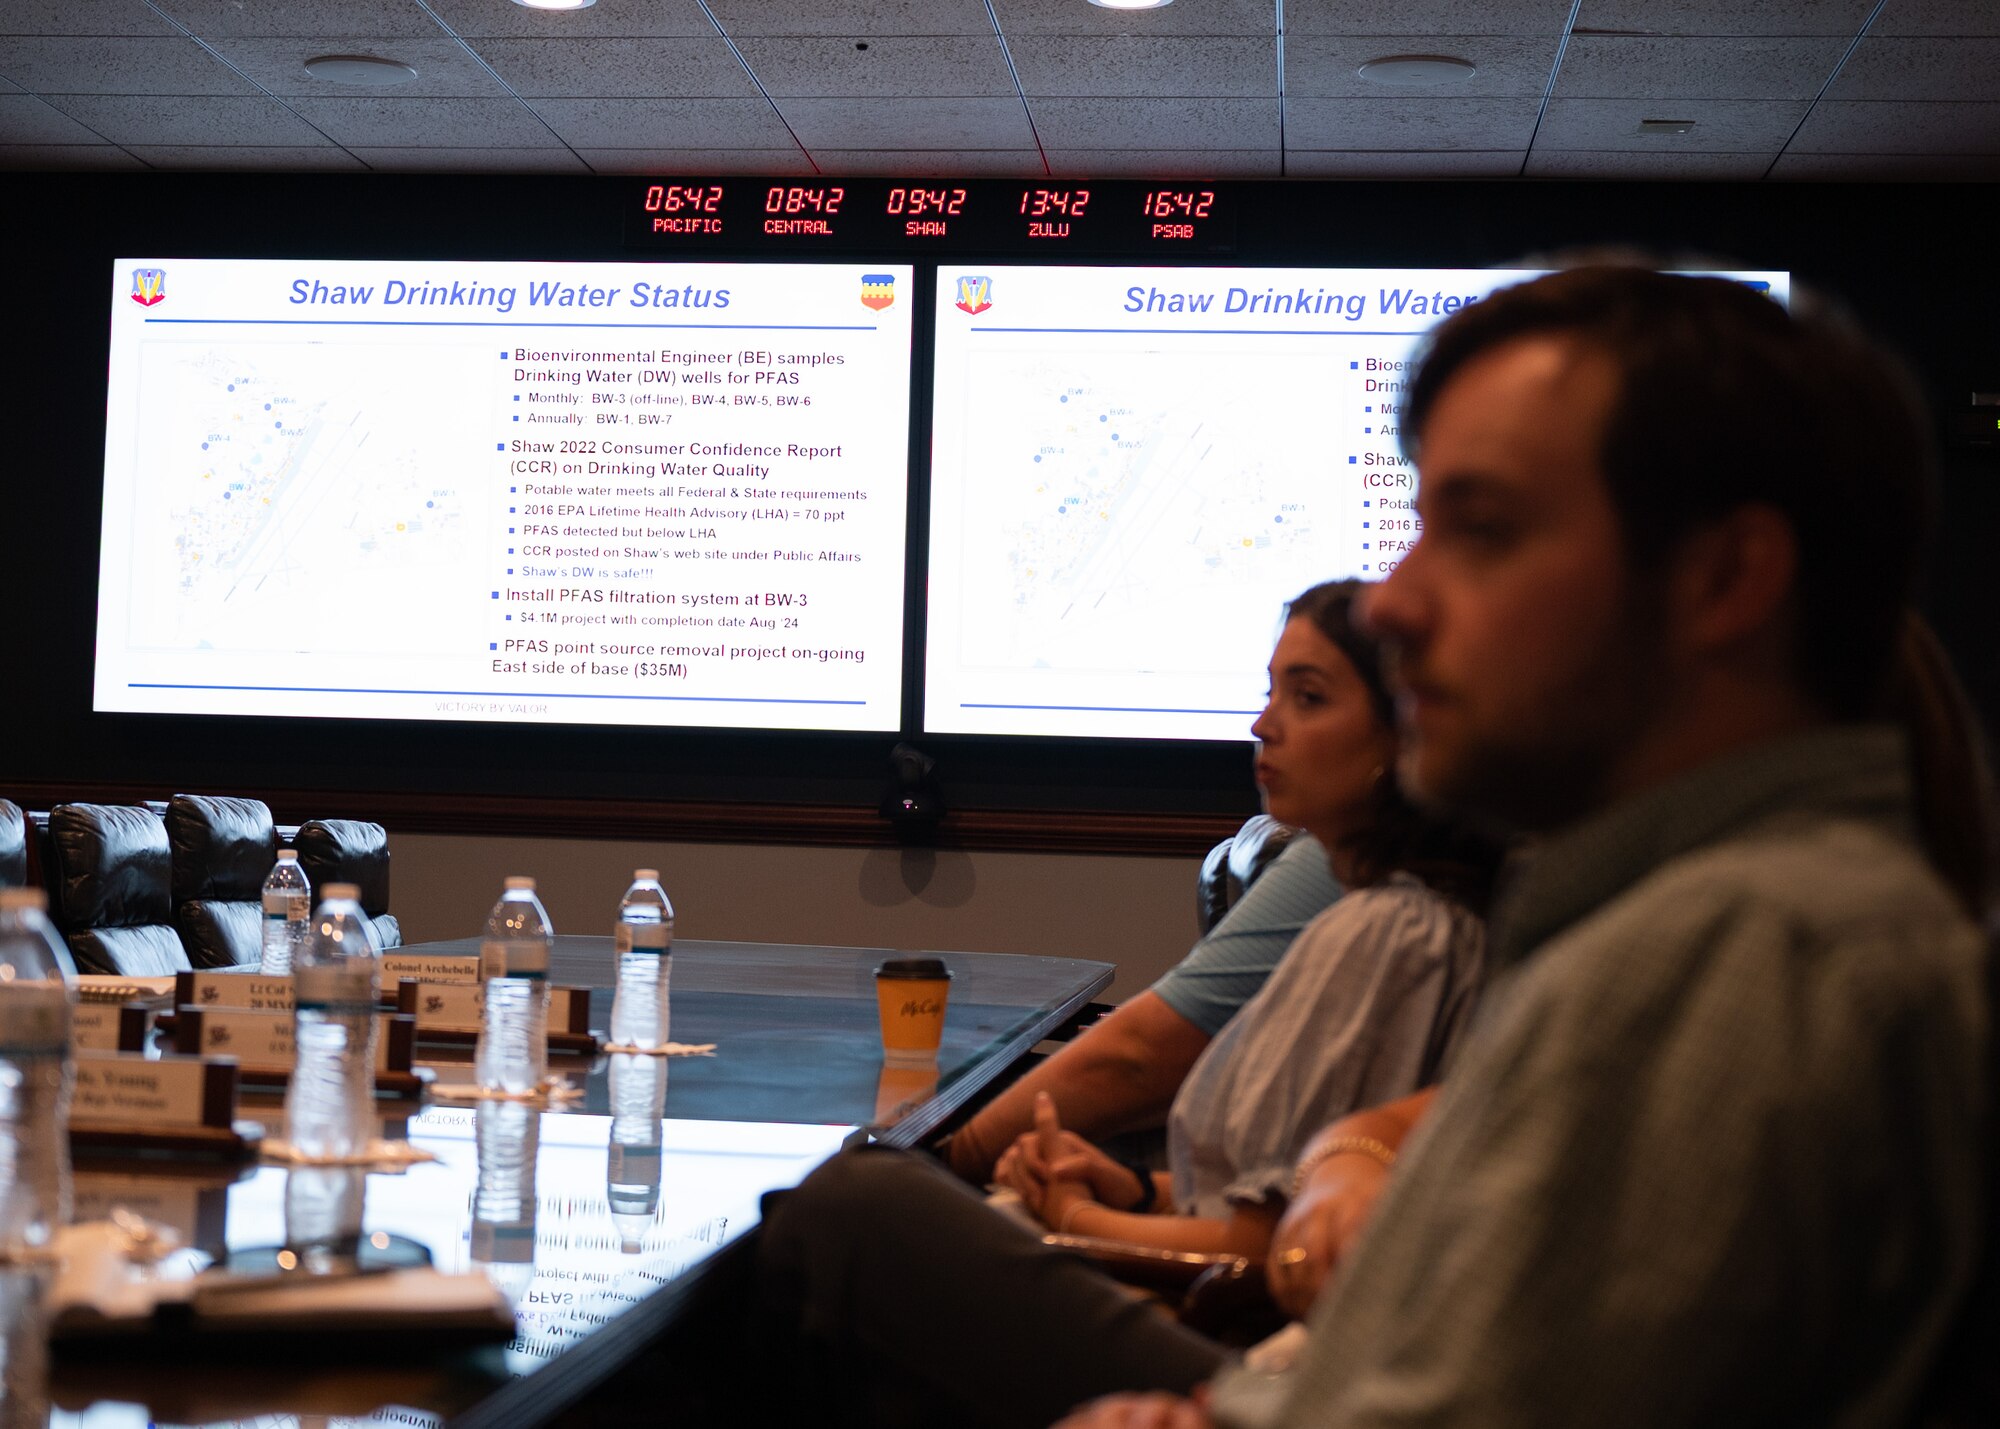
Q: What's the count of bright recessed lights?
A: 2